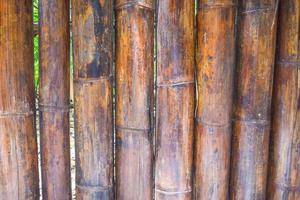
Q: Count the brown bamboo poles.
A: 8